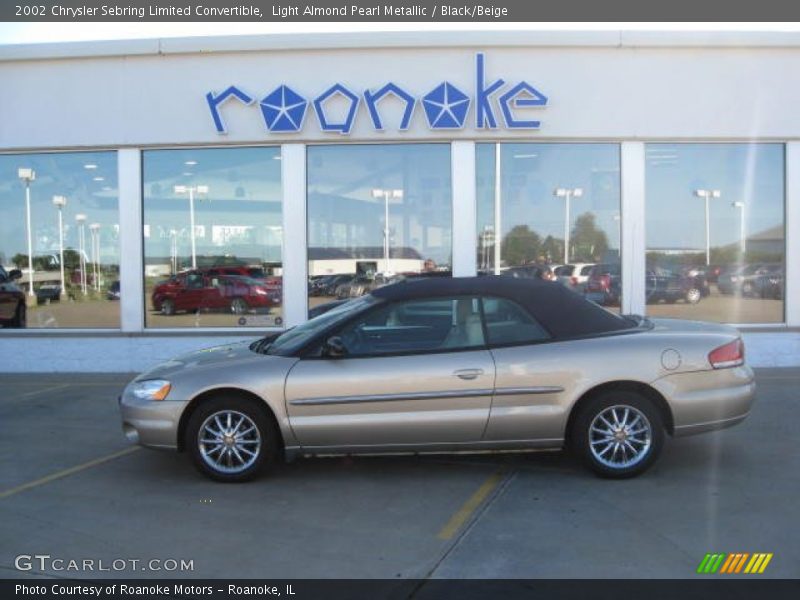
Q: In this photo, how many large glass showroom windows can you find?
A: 5